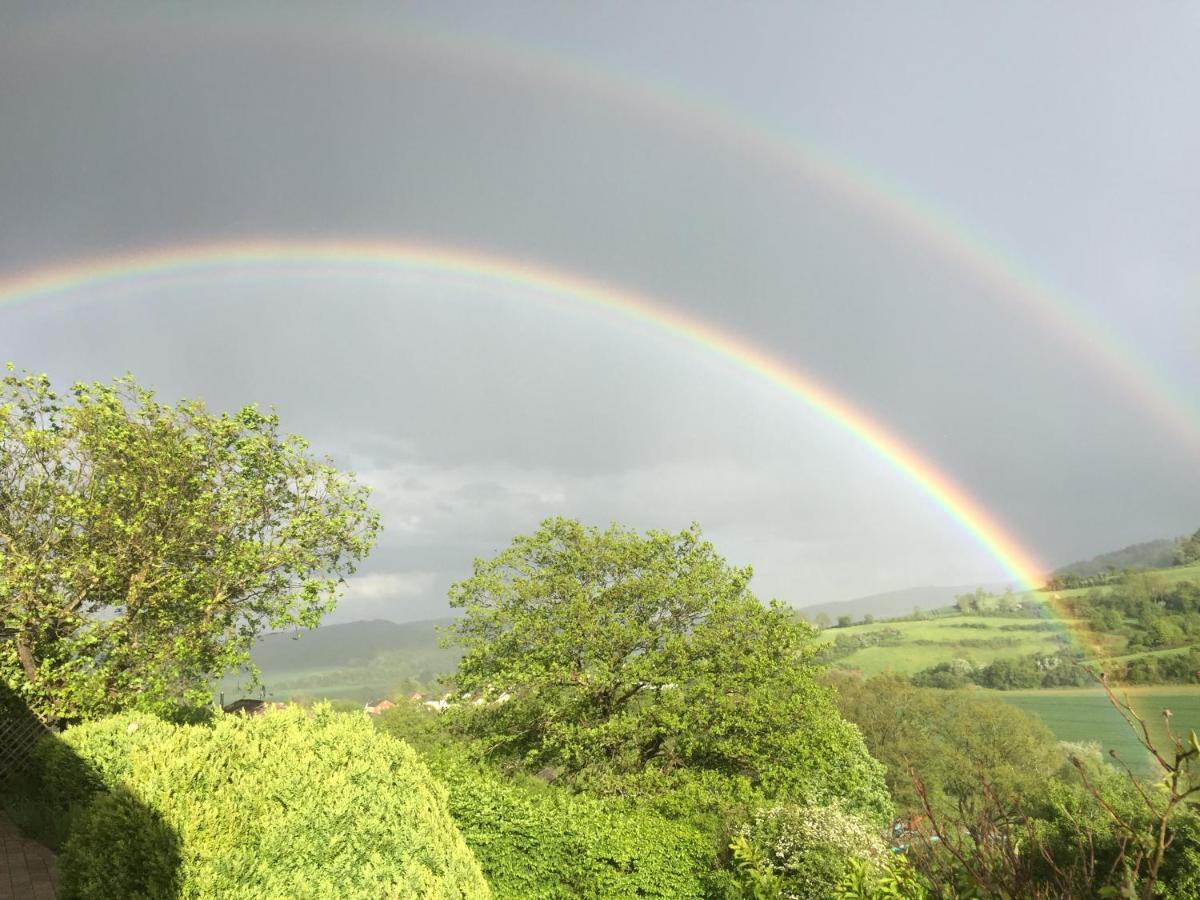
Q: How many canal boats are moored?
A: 0